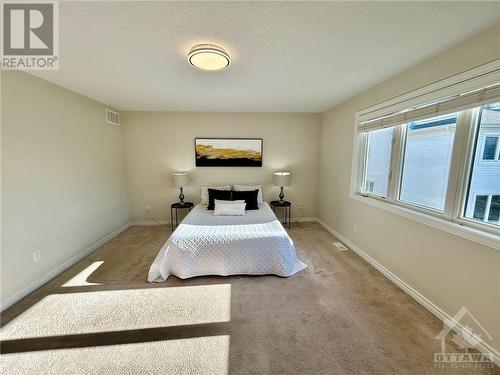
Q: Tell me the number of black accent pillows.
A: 2